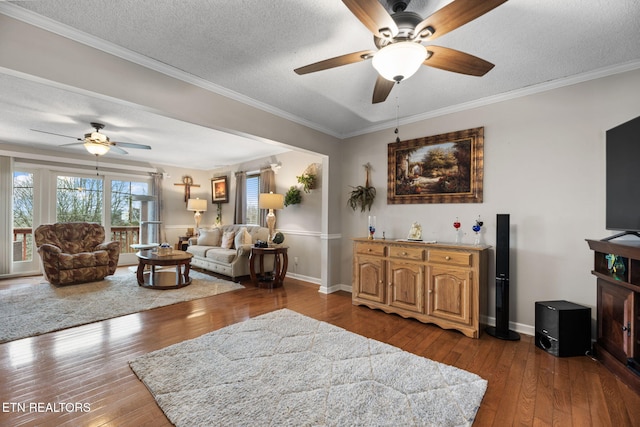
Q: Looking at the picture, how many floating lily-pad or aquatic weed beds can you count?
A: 0